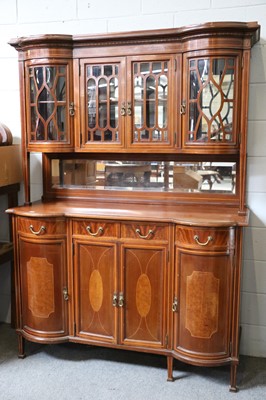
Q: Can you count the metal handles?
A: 12